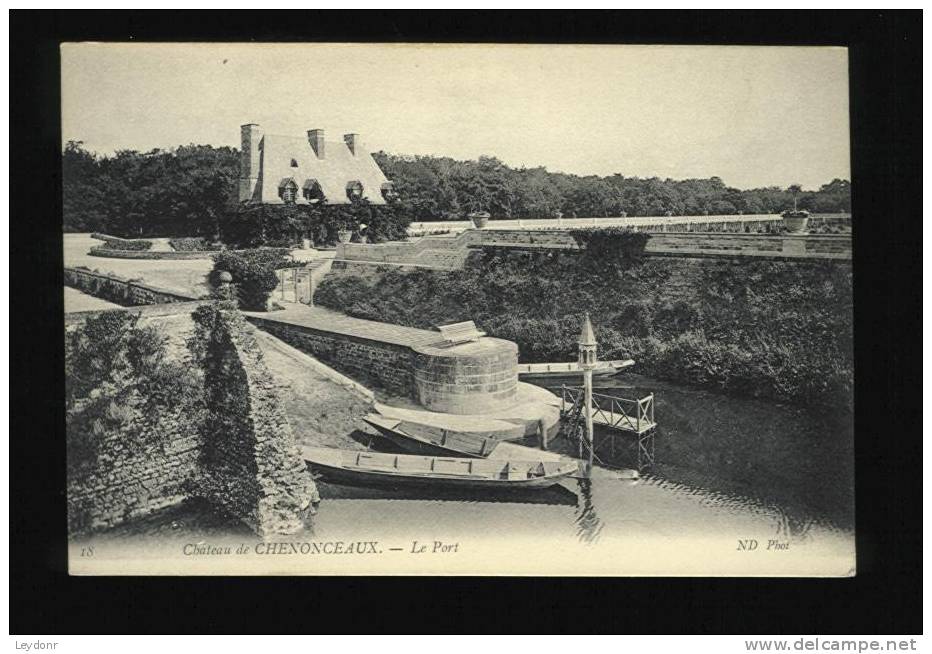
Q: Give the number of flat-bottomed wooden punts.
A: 3